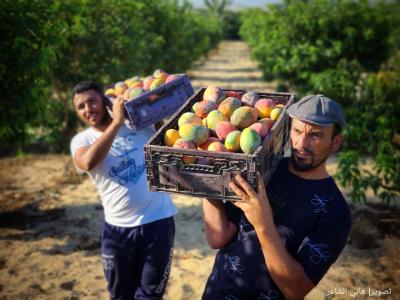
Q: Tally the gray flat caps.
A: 1